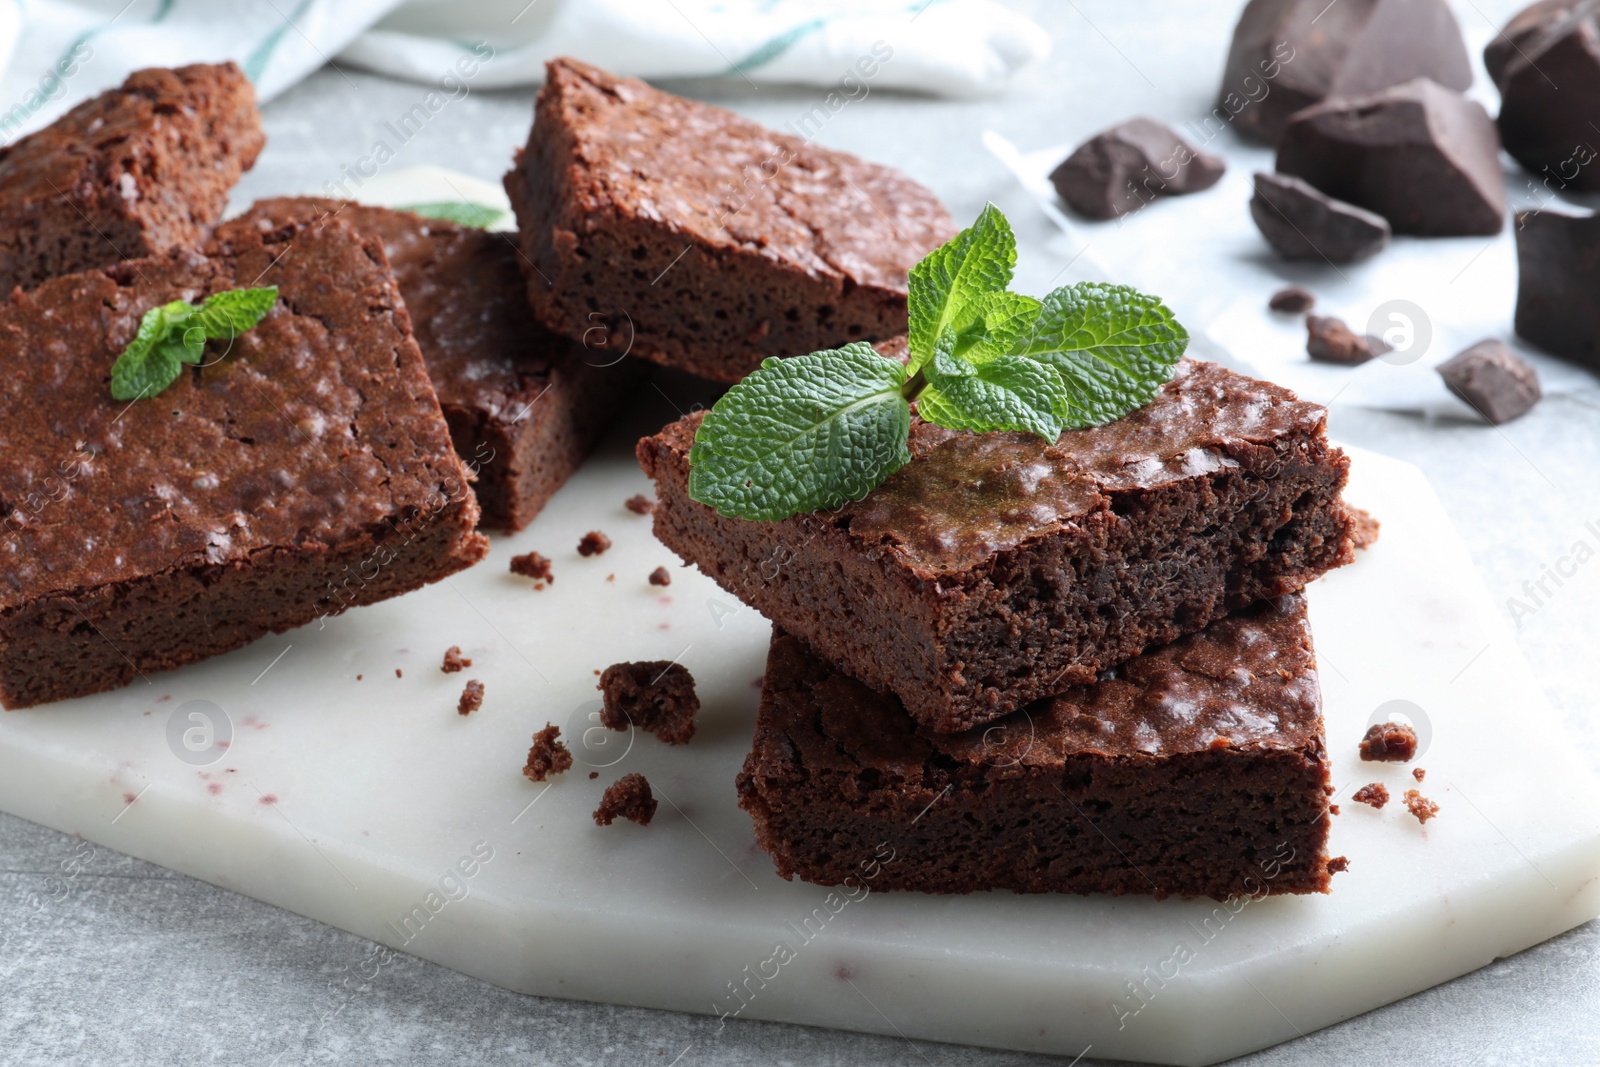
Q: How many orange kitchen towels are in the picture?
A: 0